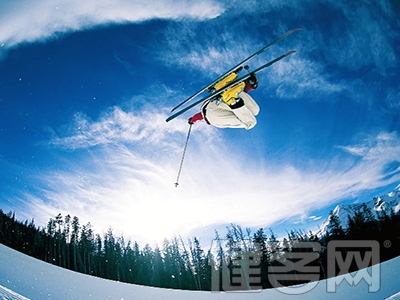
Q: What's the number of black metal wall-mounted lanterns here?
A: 0